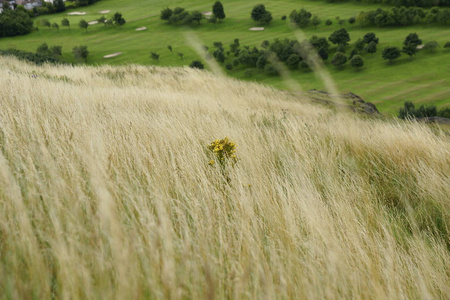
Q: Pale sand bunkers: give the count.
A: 8